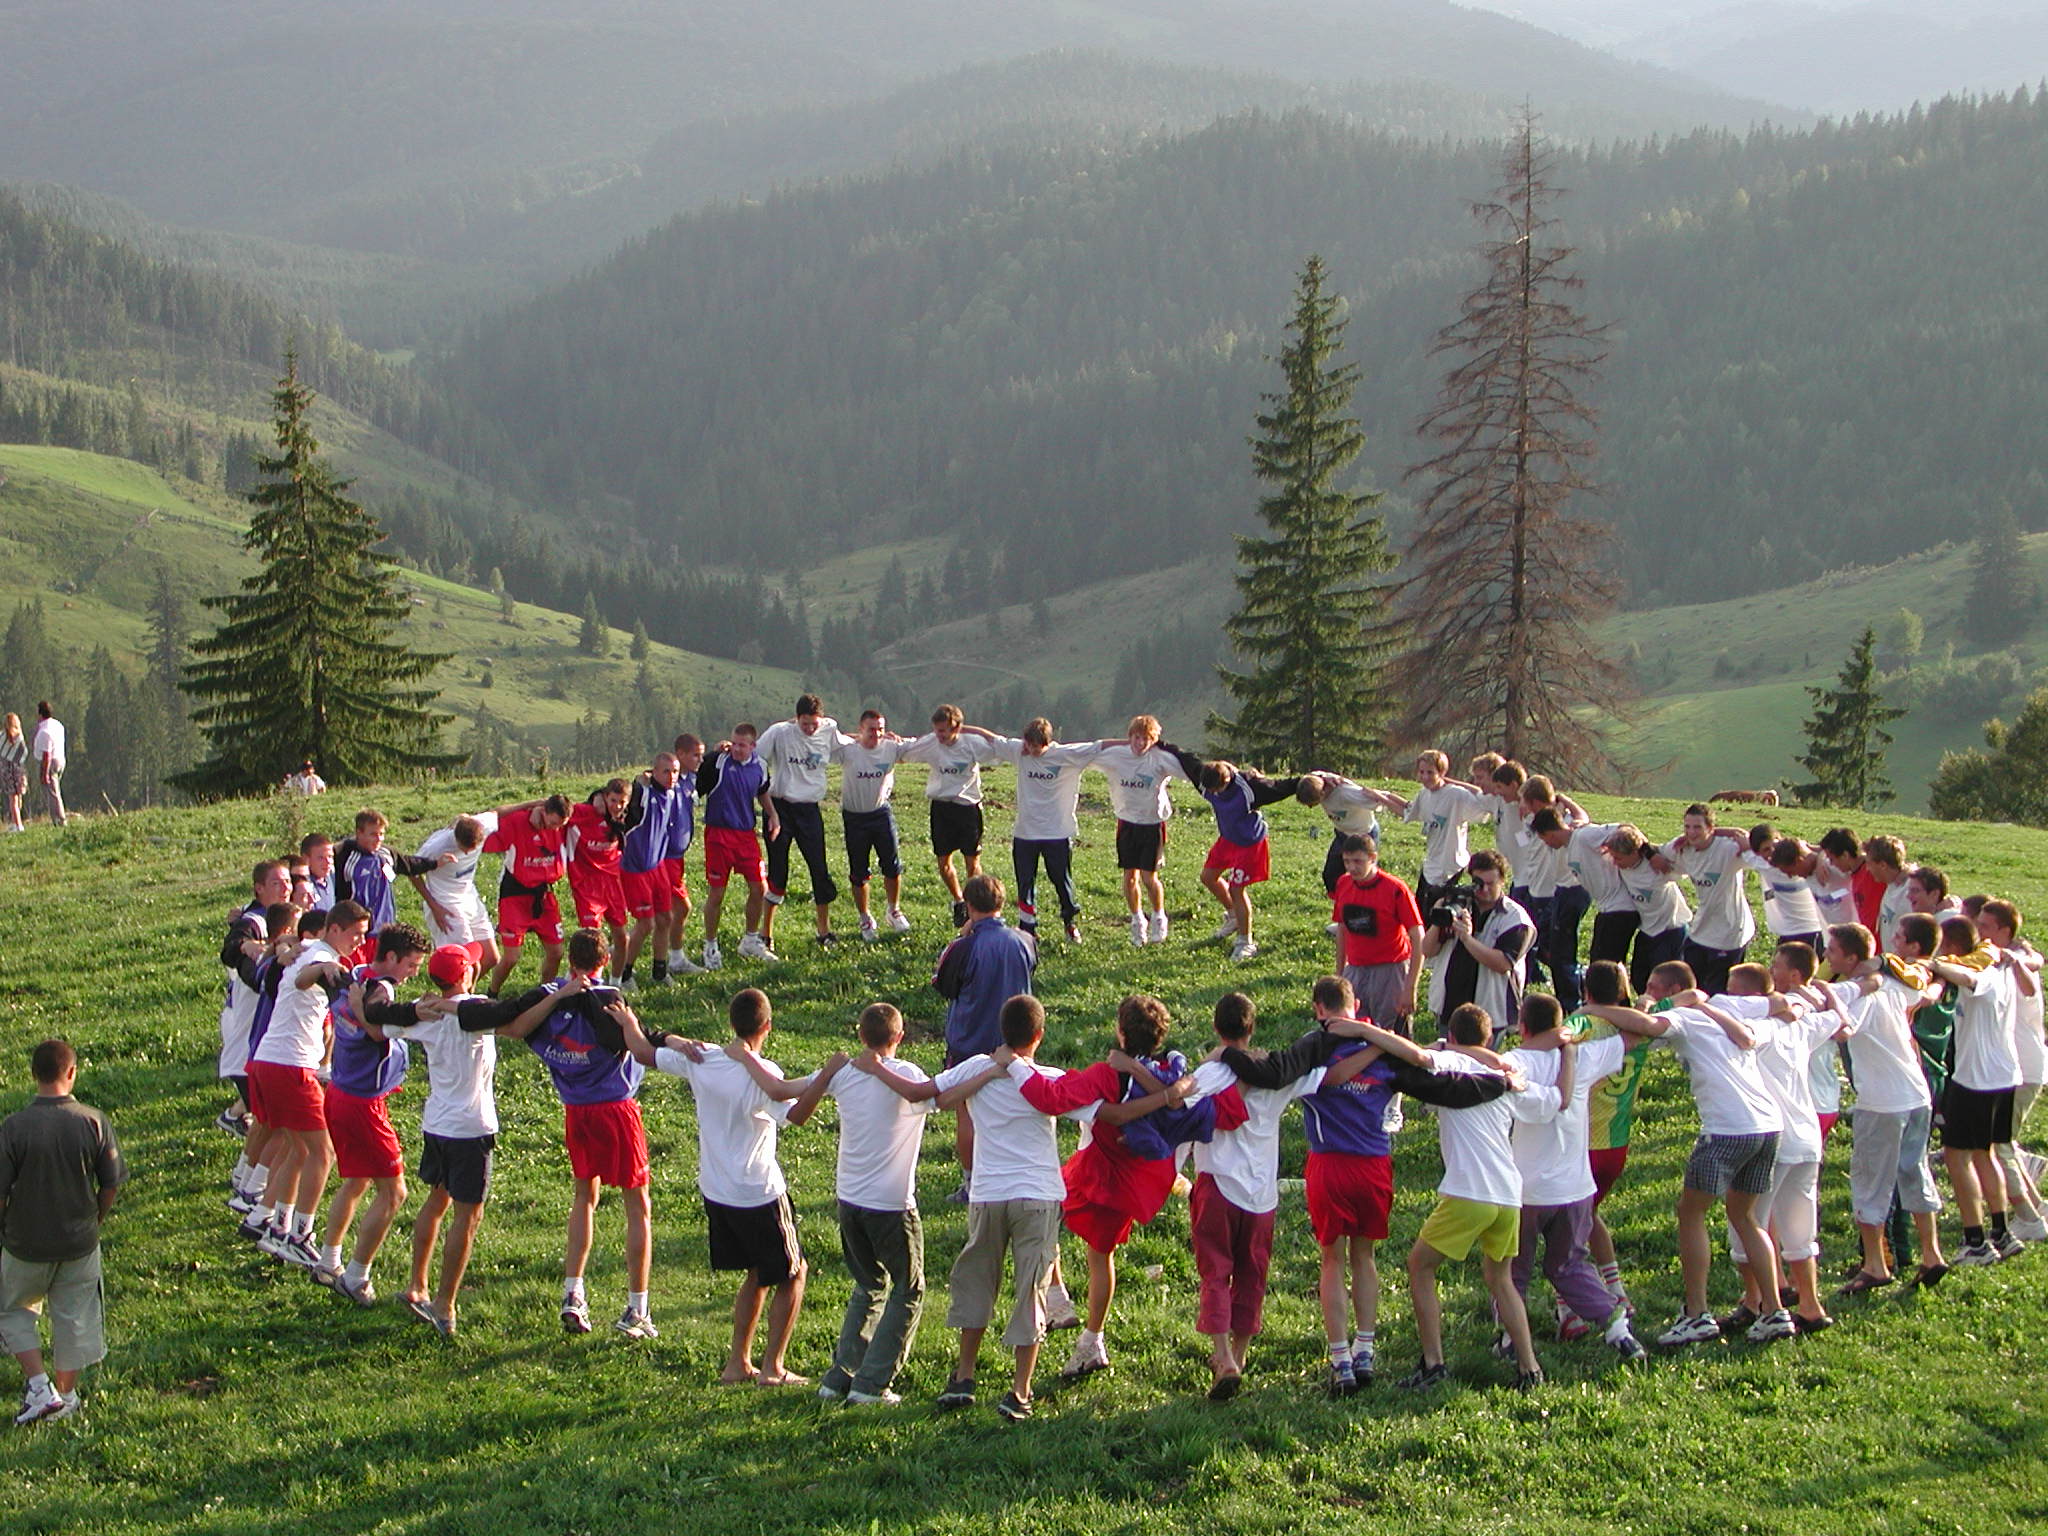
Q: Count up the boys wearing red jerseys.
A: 5